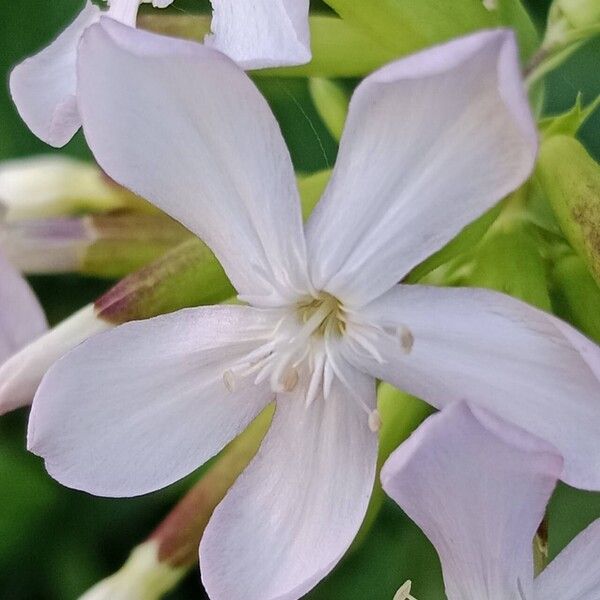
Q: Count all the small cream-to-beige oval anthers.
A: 5